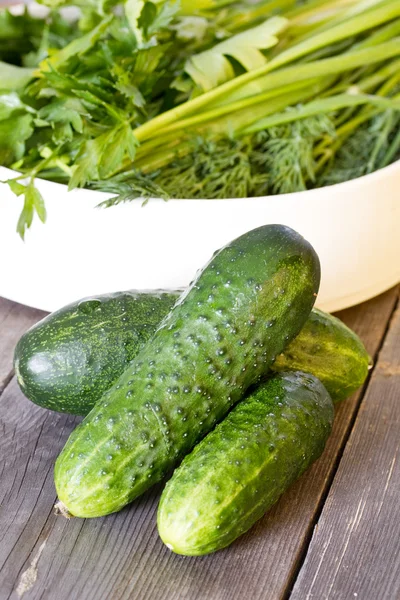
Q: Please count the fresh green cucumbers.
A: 3